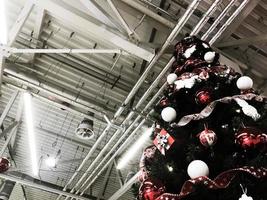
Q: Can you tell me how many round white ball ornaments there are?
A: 5